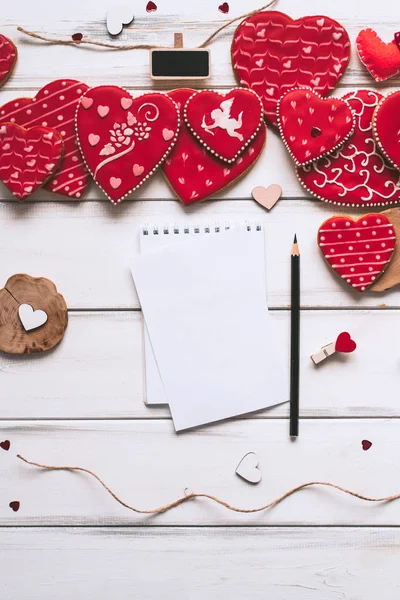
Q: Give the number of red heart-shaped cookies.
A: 11